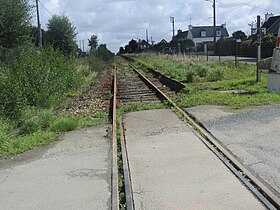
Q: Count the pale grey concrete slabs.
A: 3